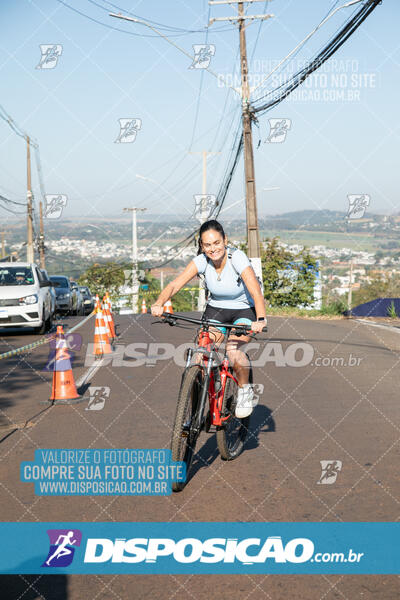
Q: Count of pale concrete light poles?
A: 2